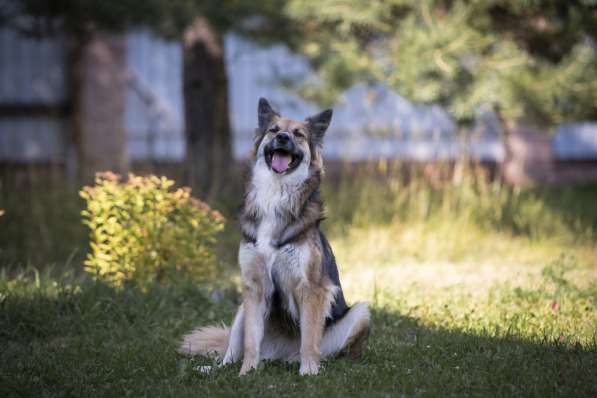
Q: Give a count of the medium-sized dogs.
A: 1